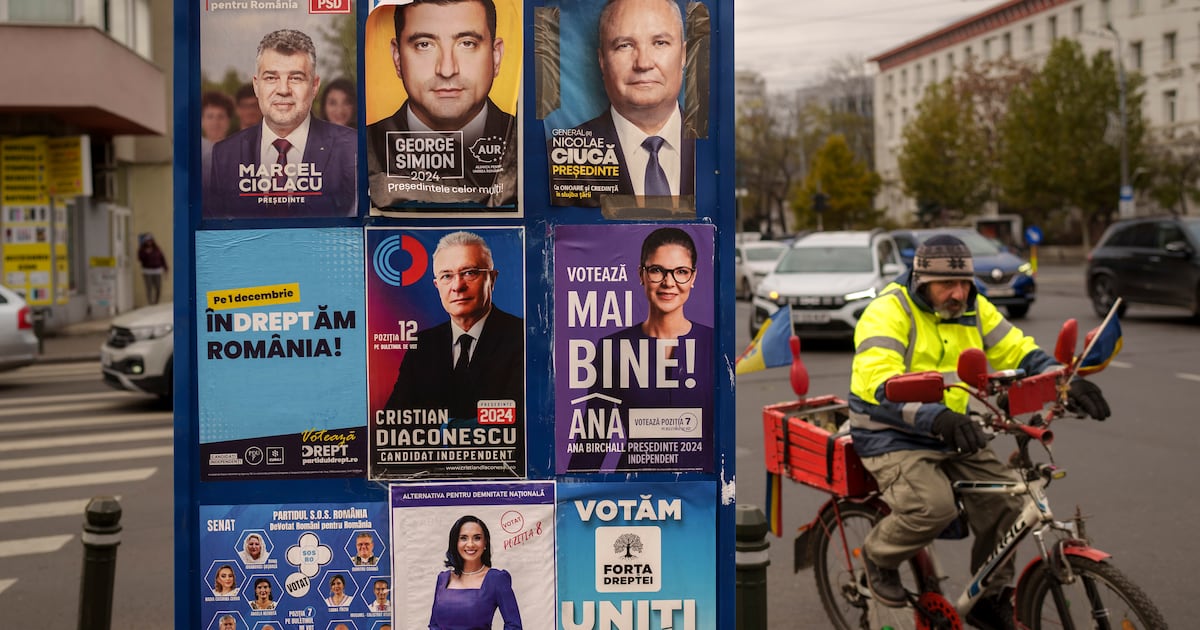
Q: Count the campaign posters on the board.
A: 9